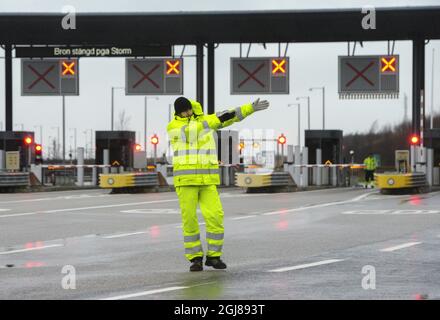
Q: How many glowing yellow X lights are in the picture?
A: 4